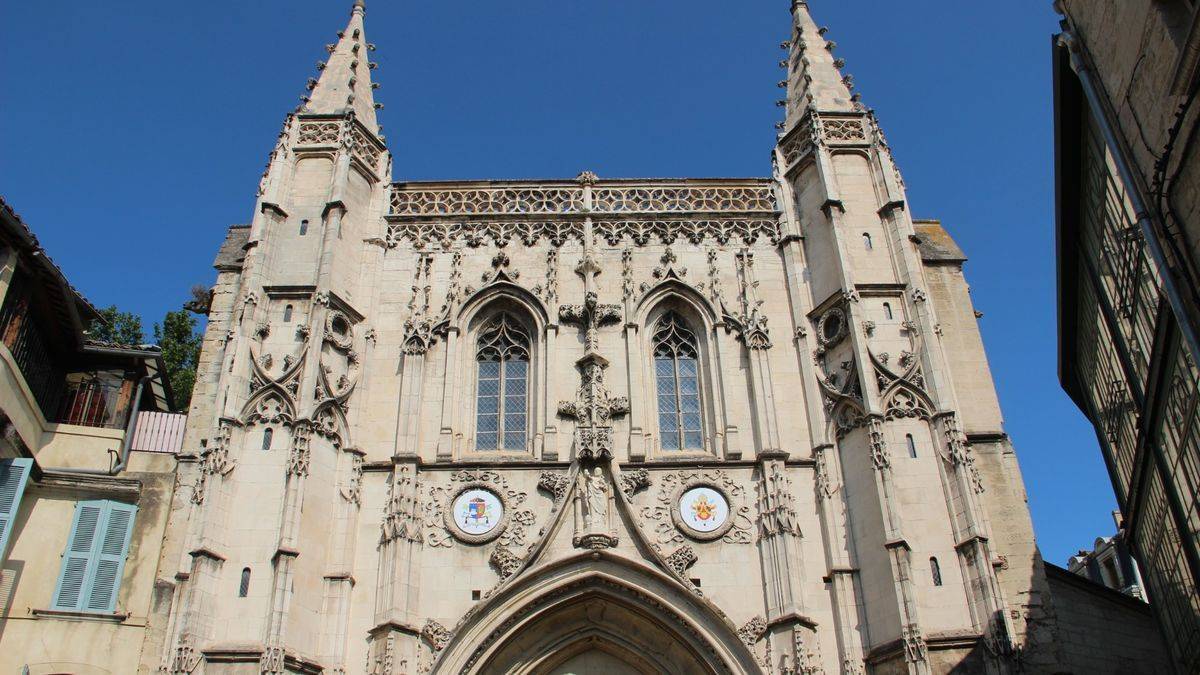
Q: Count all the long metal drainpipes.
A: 2